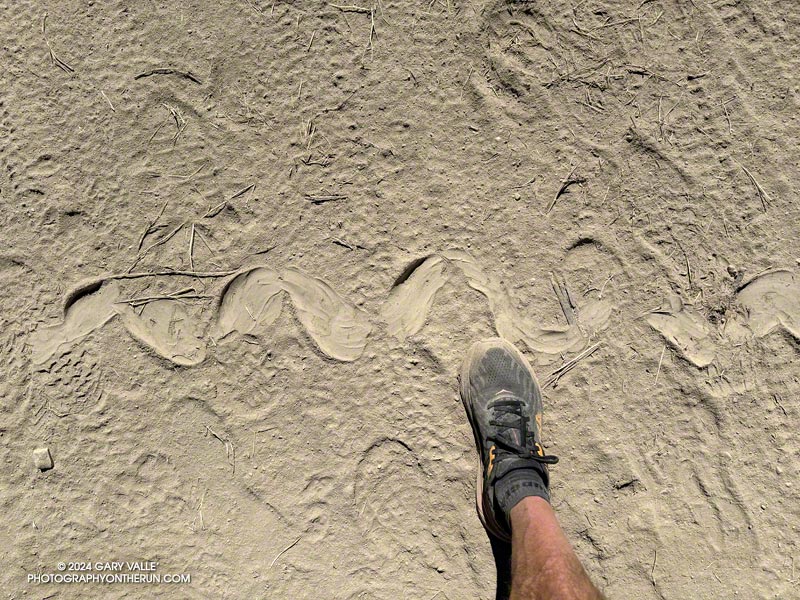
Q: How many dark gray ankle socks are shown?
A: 1